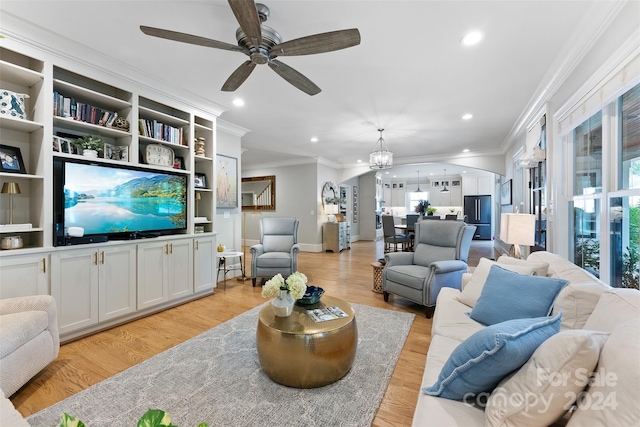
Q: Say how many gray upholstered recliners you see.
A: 2